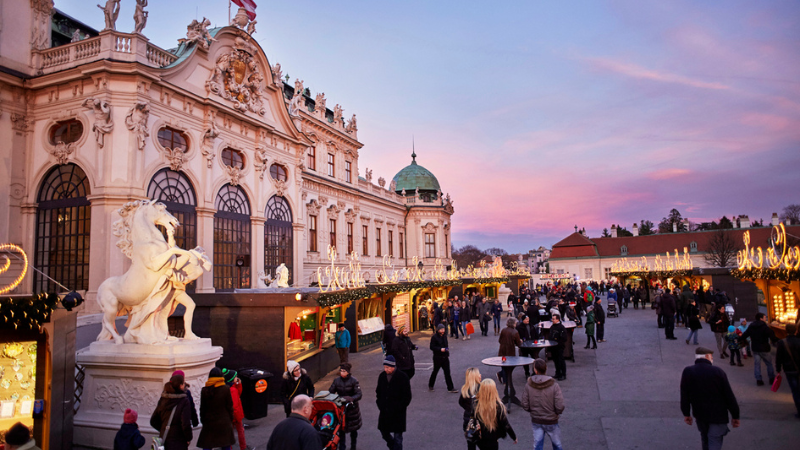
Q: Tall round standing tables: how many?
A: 3